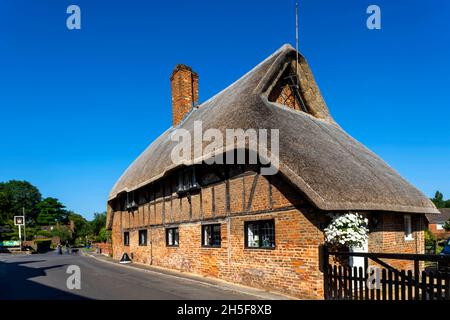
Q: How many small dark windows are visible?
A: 5